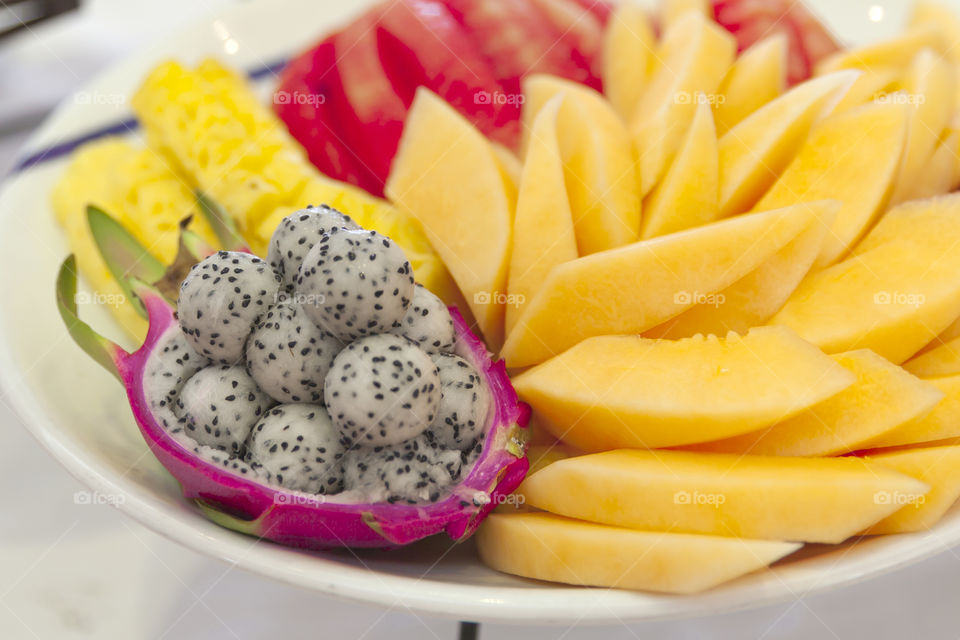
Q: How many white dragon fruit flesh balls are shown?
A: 9